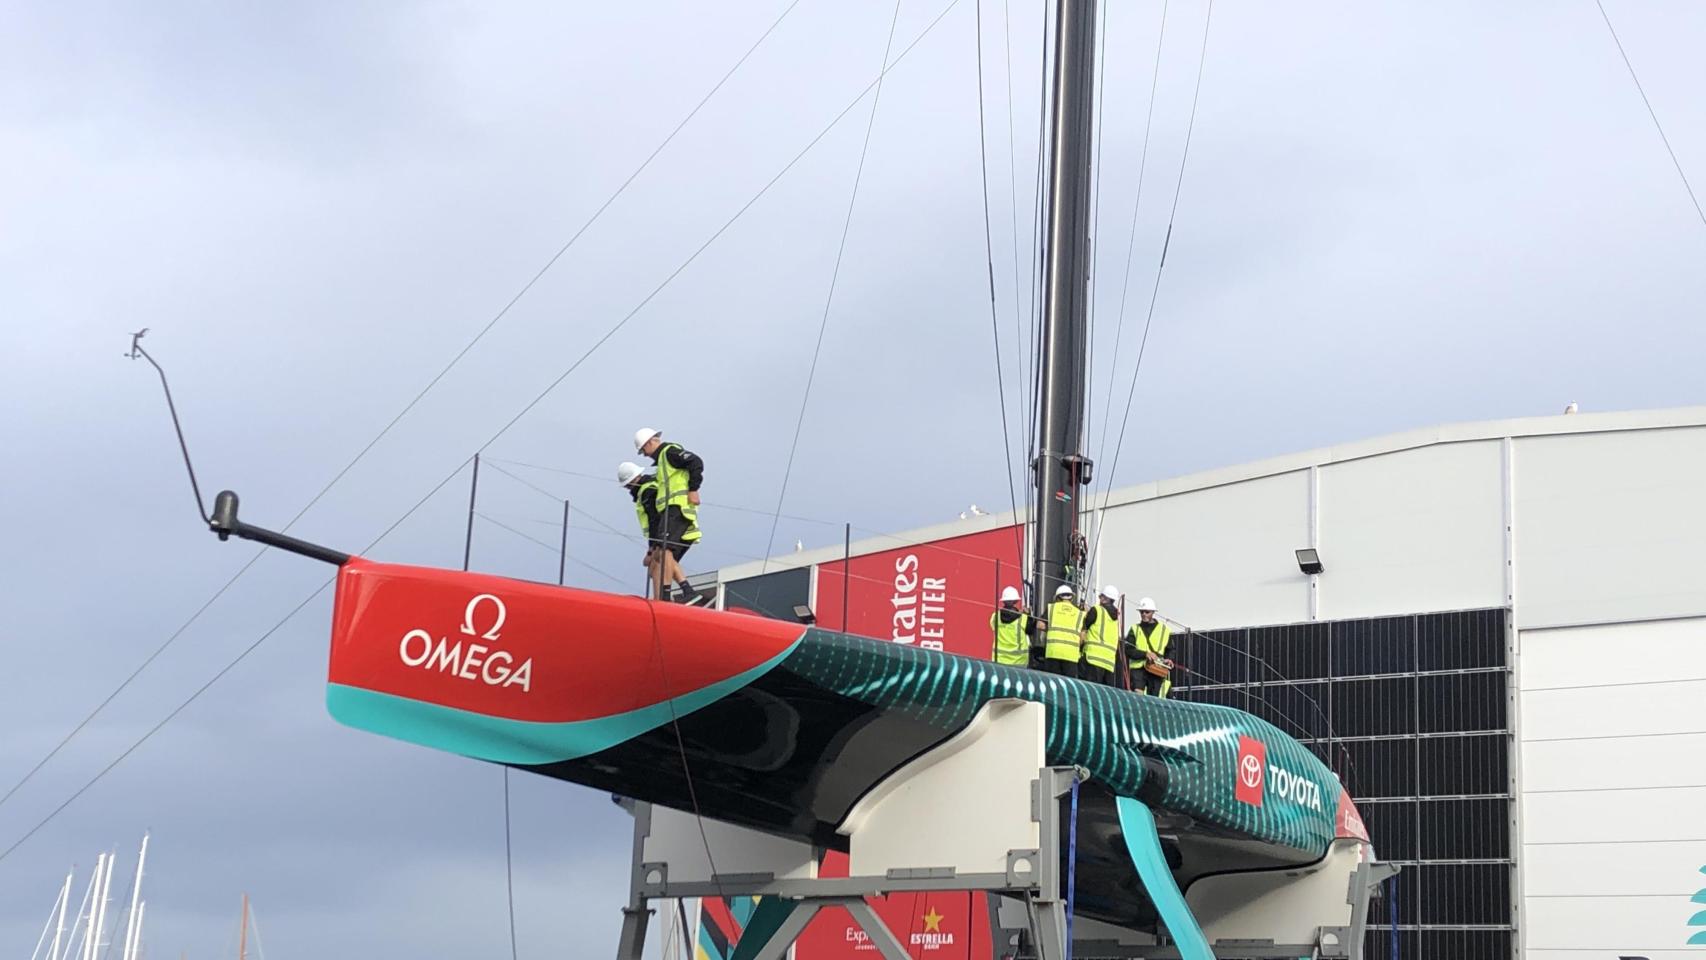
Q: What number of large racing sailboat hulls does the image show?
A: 1